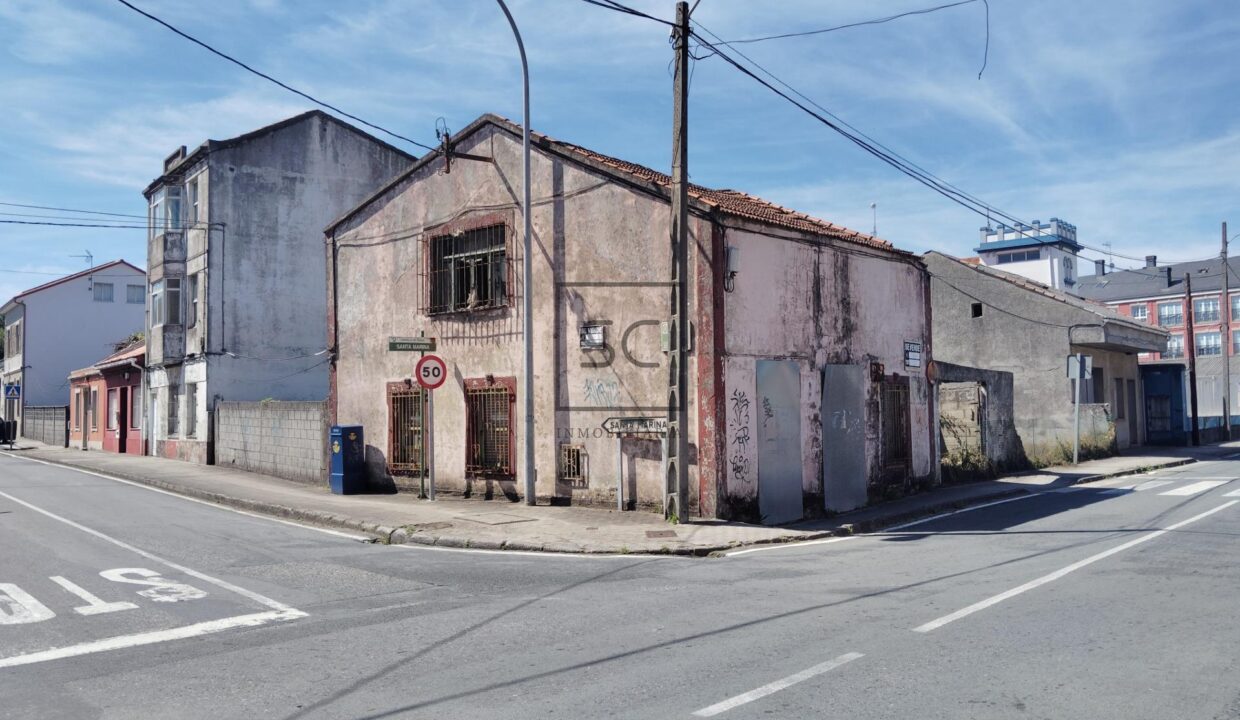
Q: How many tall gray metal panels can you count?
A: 2